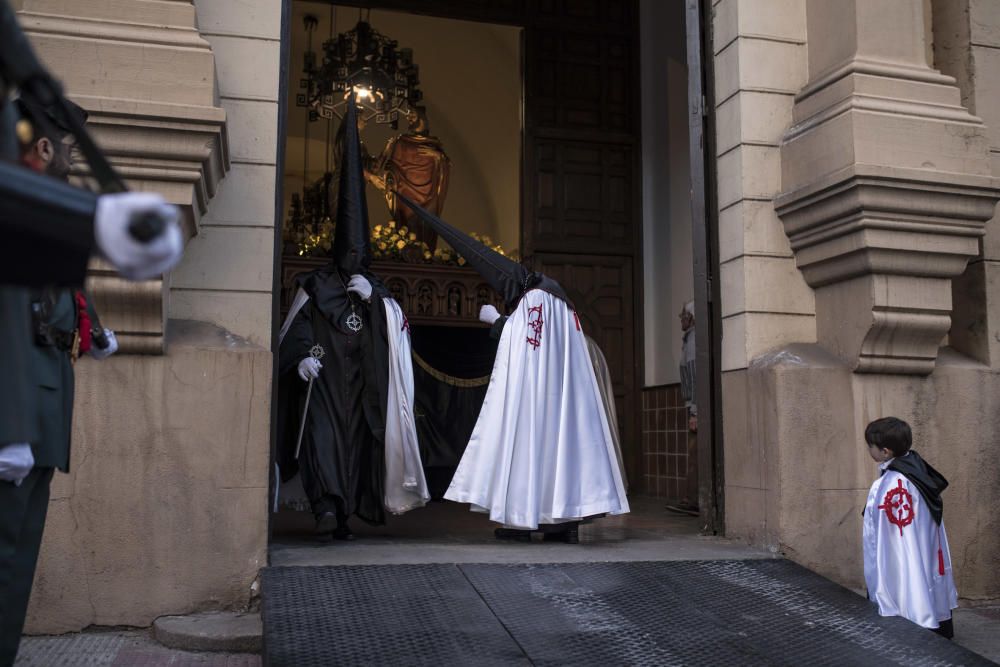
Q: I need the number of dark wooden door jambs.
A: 2